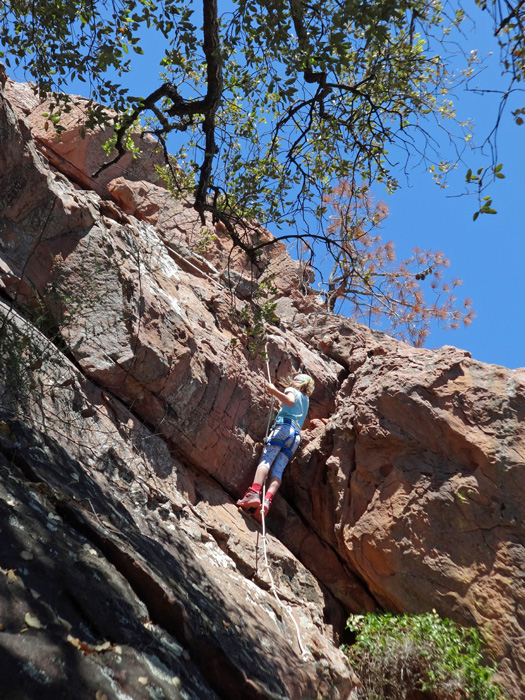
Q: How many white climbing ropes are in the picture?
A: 1